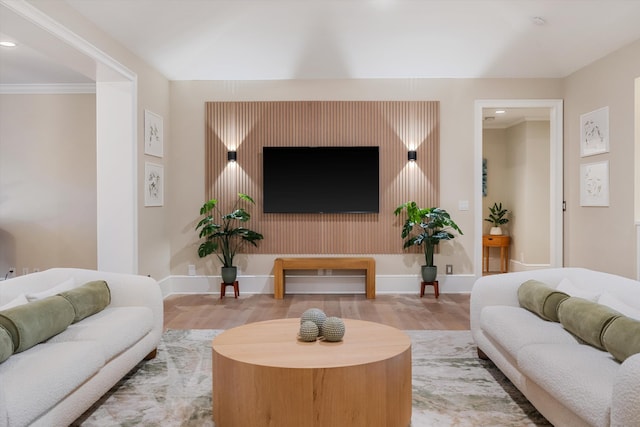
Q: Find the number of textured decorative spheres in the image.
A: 3